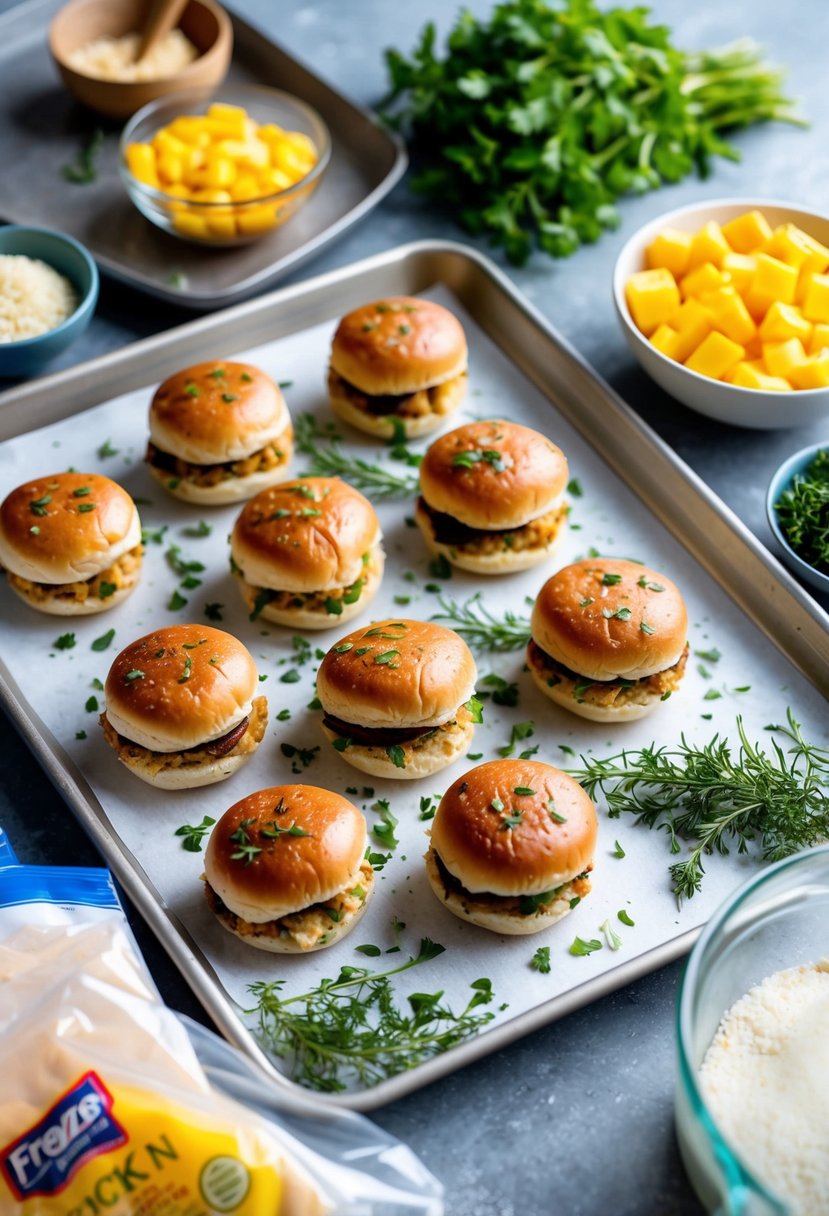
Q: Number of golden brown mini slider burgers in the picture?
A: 10